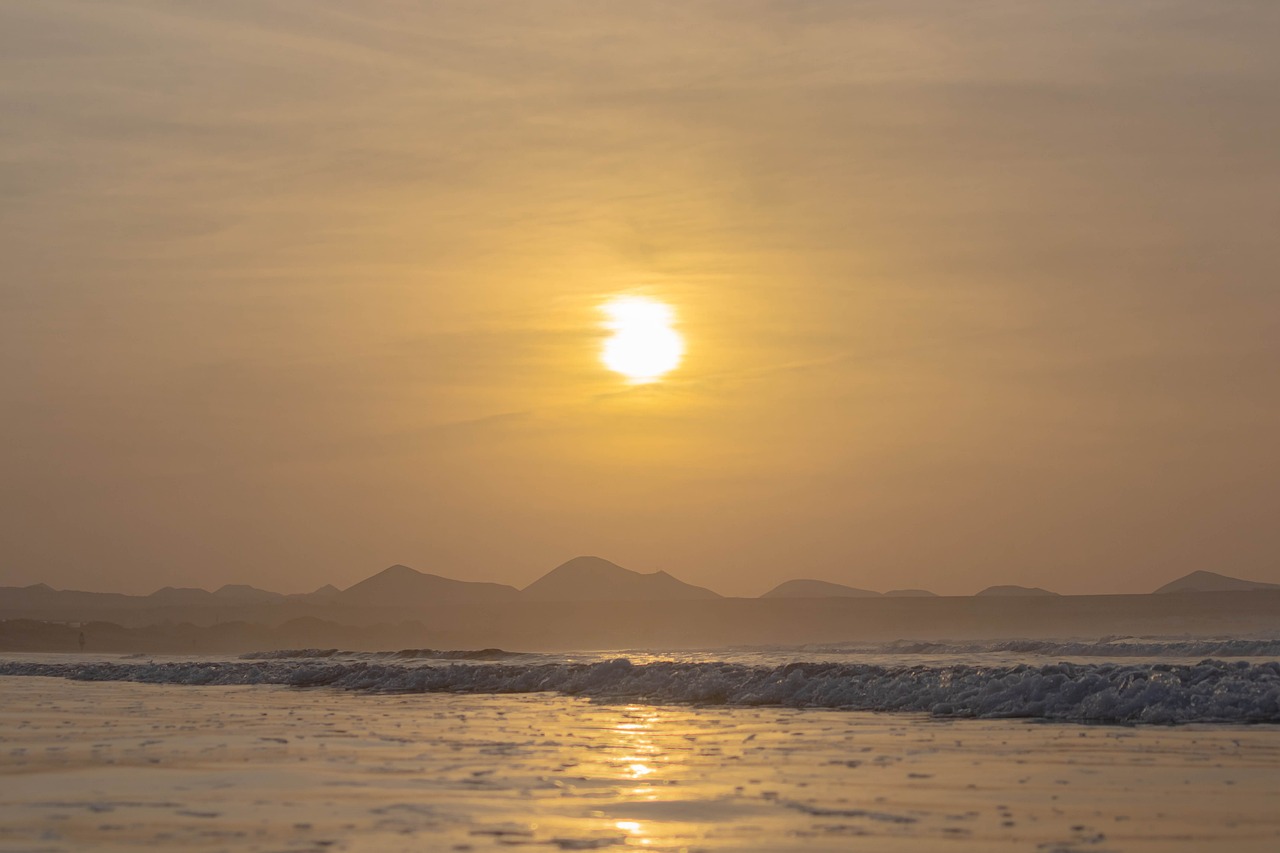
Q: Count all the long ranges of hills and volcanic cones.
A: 1